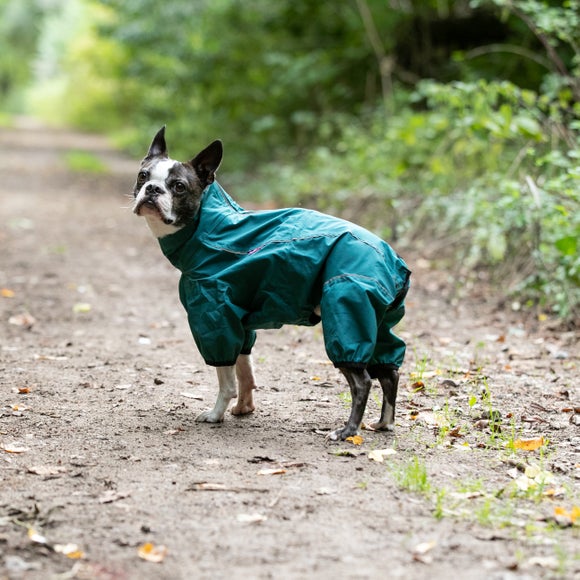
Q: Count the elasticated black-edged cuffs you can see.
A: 4